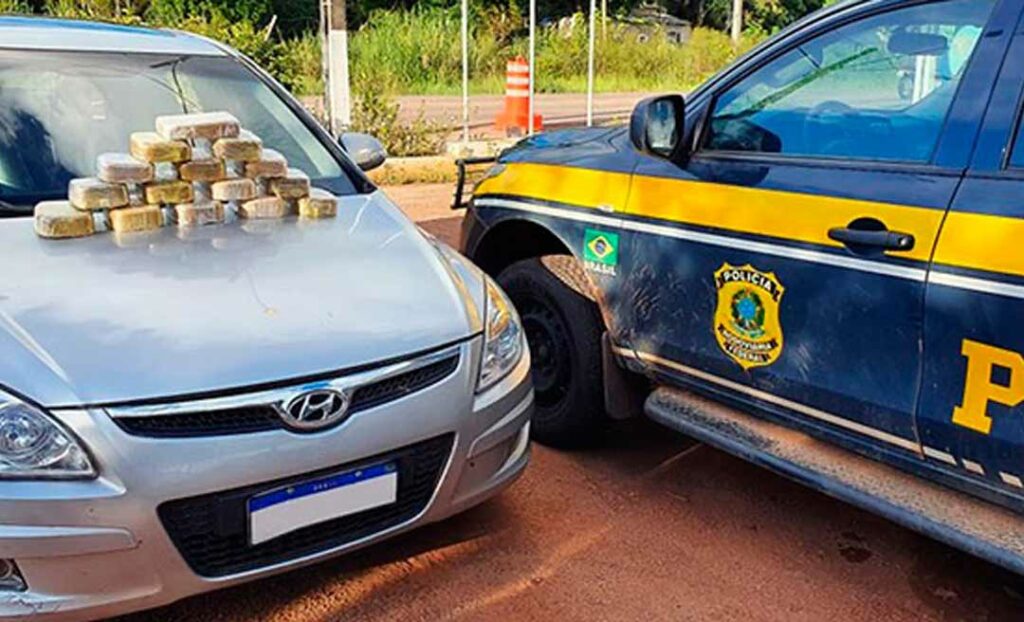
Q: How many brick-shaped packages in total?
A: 15